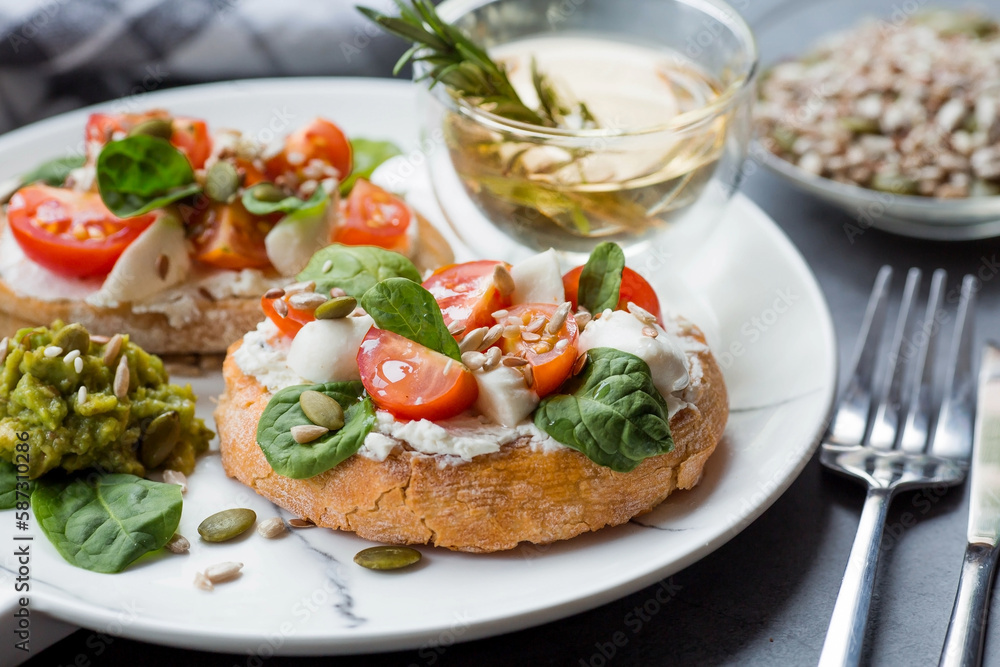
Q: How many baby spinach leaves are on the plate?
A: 11